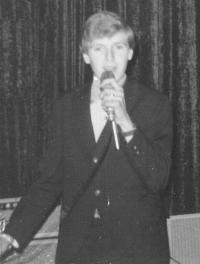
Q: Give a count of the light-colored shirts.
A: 1